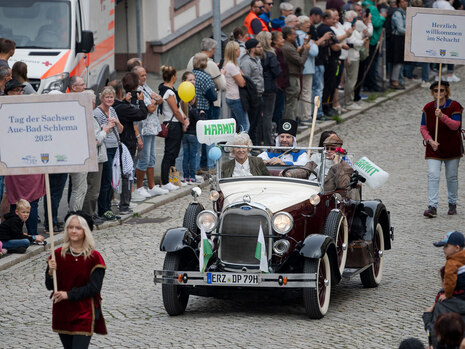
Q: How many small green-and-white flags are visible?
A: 2